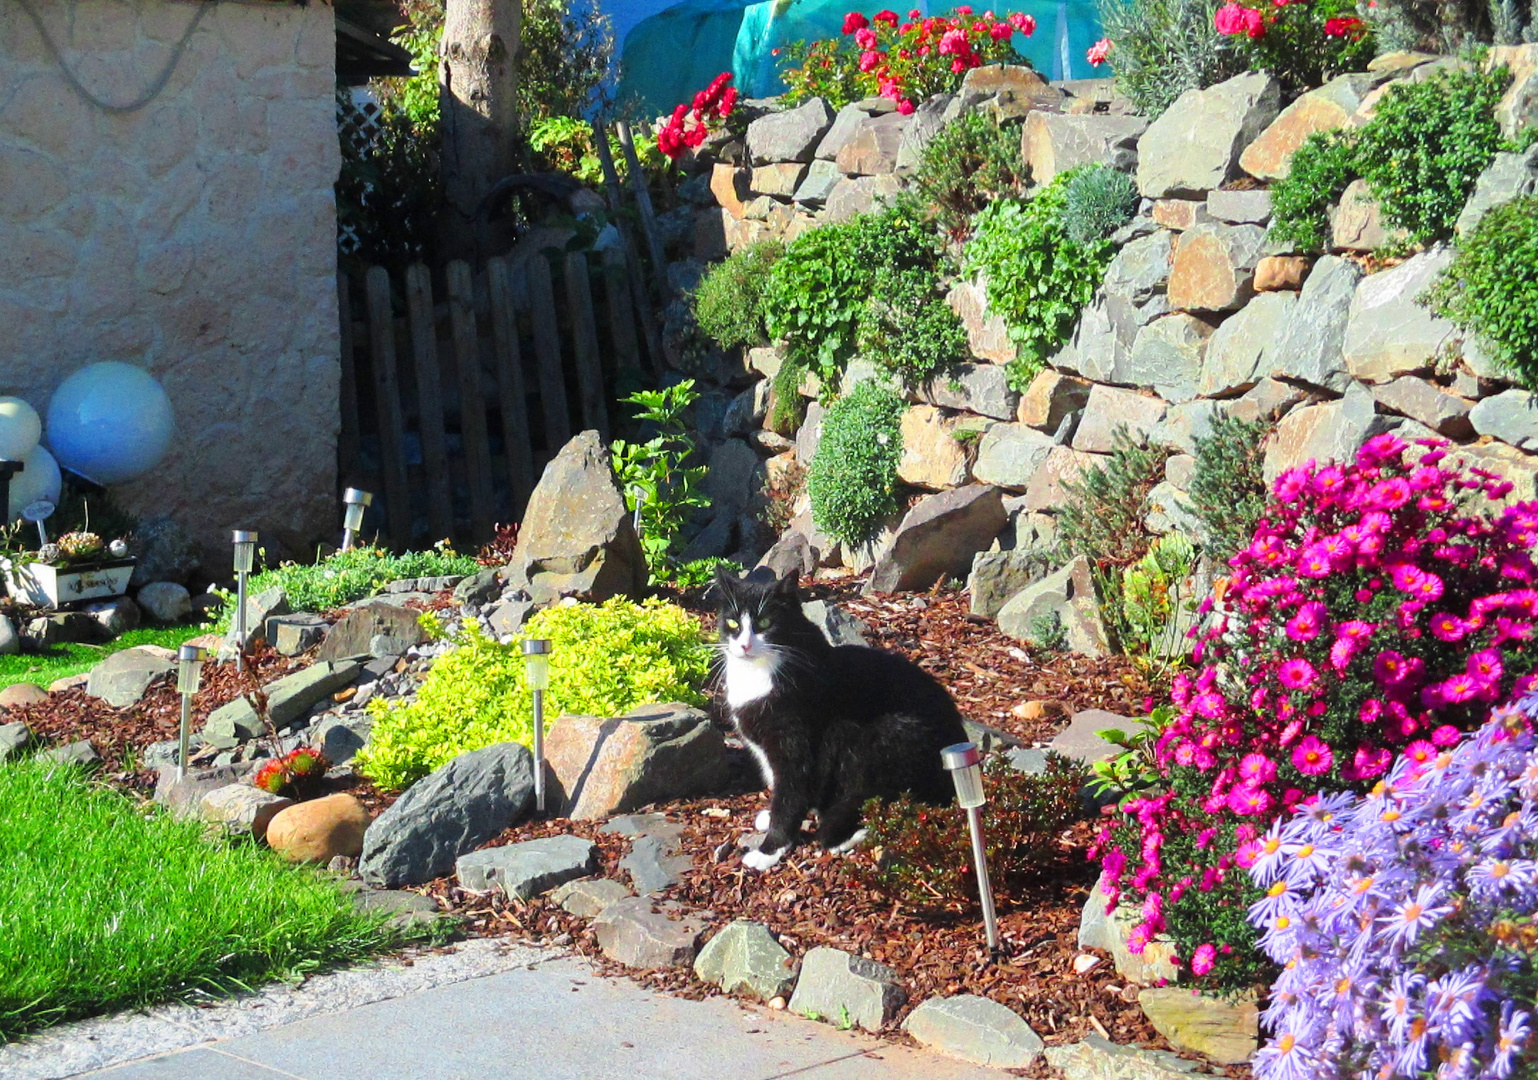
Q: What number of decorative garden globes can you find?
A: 3